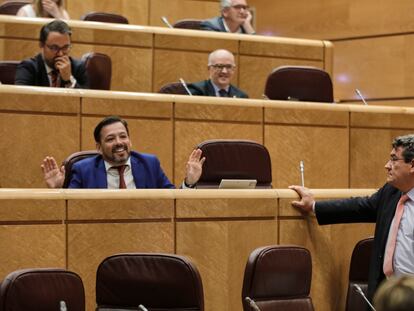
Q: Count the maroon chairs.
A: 13